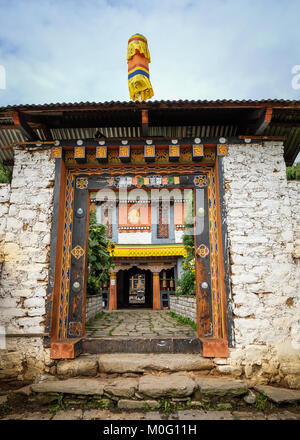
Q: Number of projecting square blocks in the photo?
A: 8